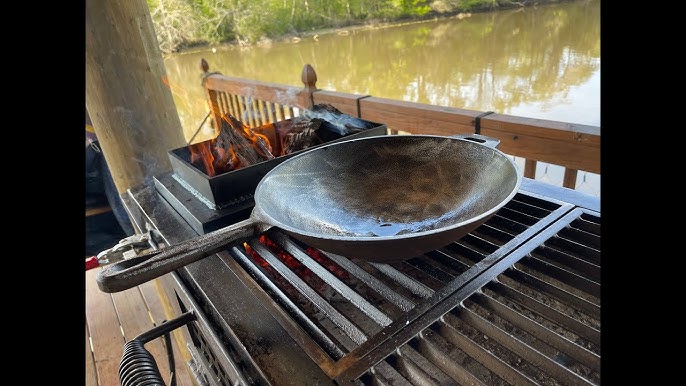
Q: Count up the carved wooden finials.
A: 2